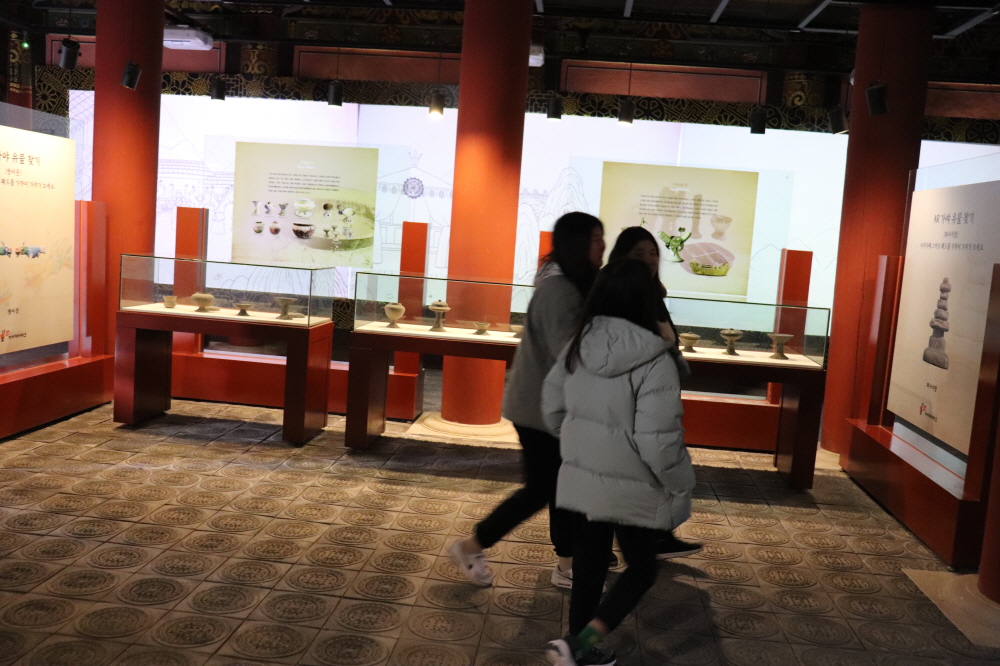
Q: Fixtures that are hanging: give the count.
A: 10